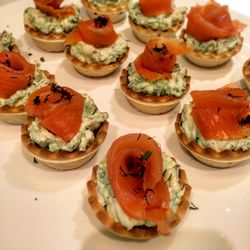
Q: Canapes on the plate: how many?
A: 12